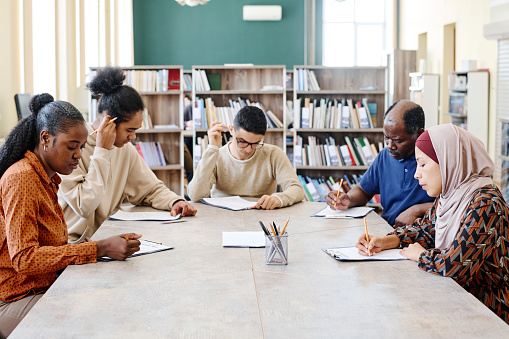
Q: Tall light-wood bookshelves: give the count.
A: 3